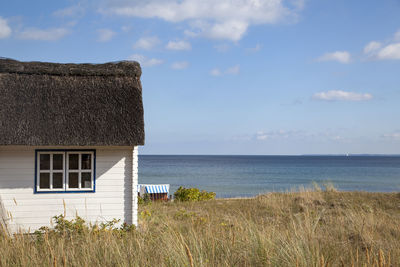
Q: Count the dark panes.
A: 8